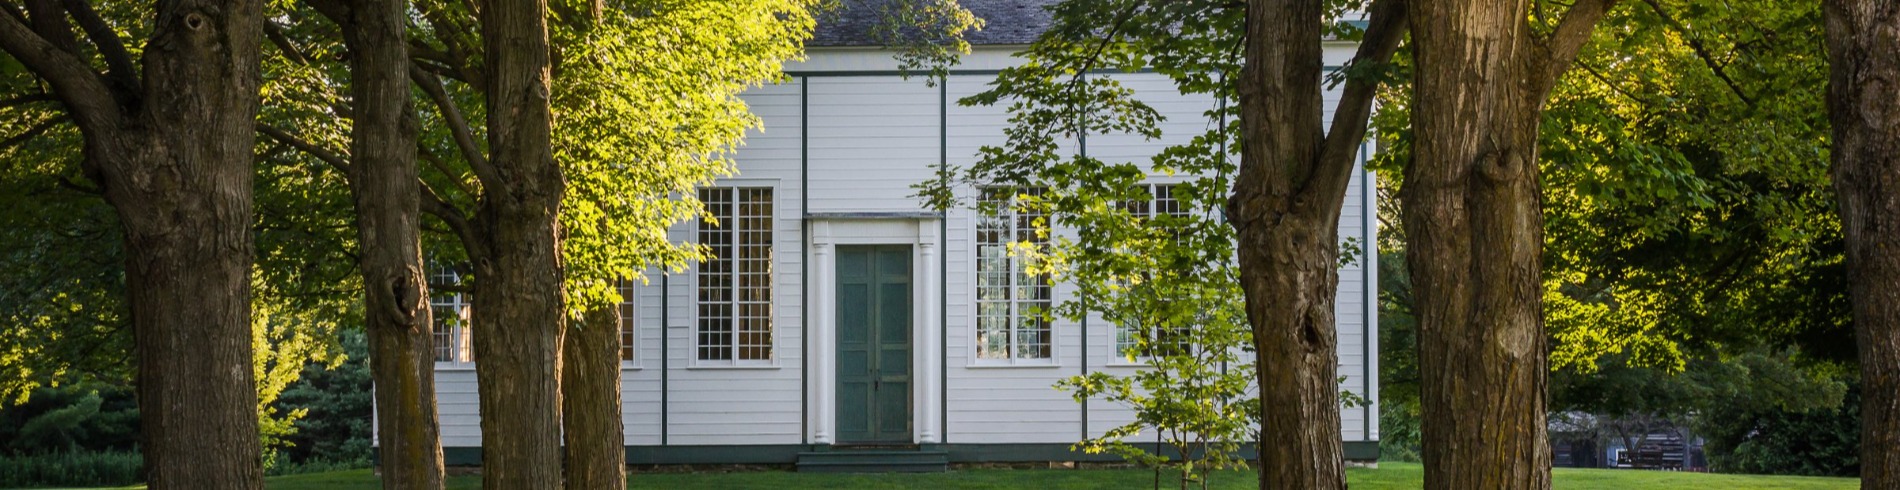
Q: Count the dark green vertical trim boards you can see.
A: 6